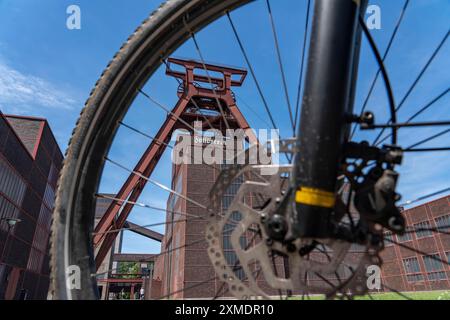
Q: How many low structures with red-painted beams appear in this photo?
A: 1